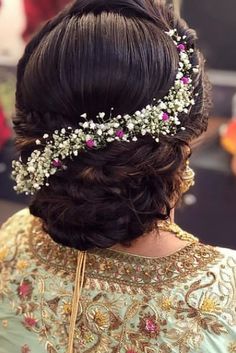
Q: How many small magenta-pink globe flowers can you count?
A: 6